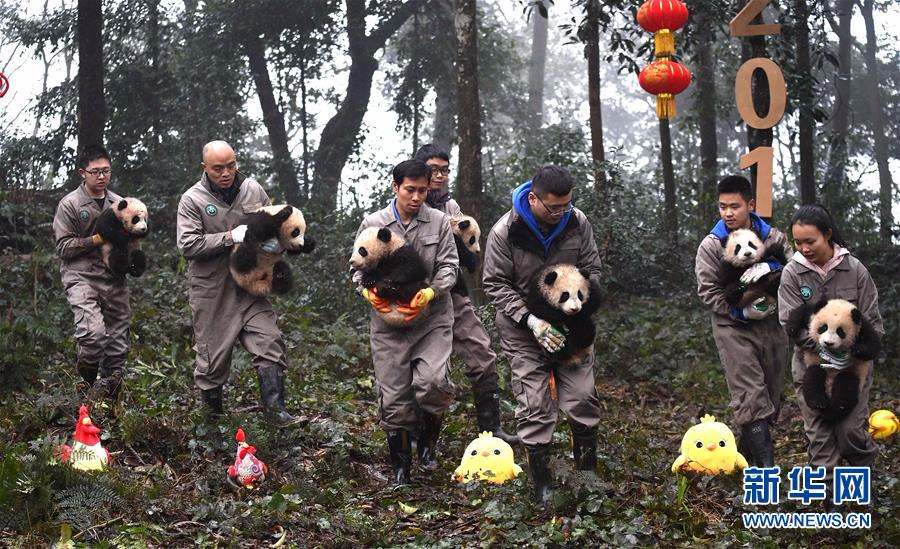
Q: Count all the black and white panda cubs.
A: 7